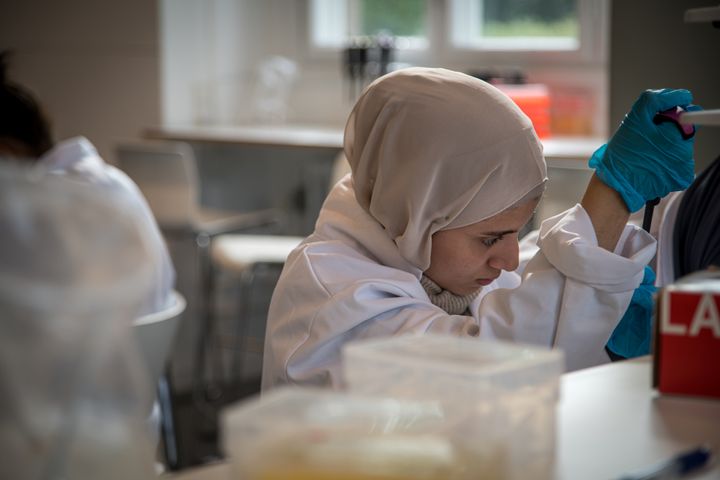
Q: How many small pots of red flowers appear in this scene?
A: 0